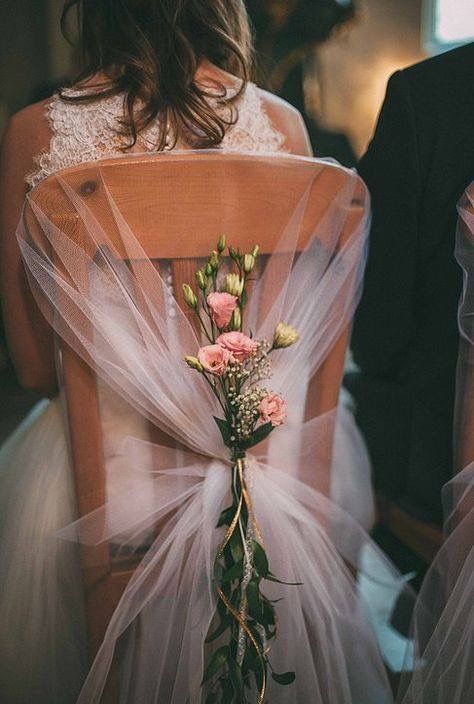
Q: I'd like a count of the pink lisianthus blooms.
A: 4